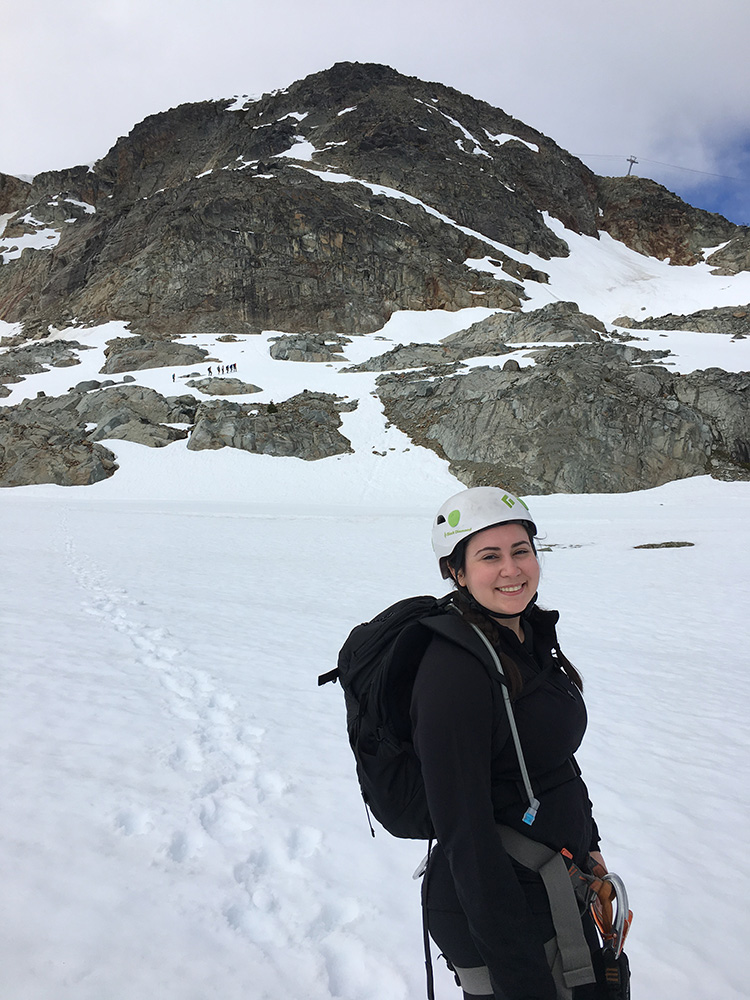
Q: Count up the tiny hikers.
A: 7